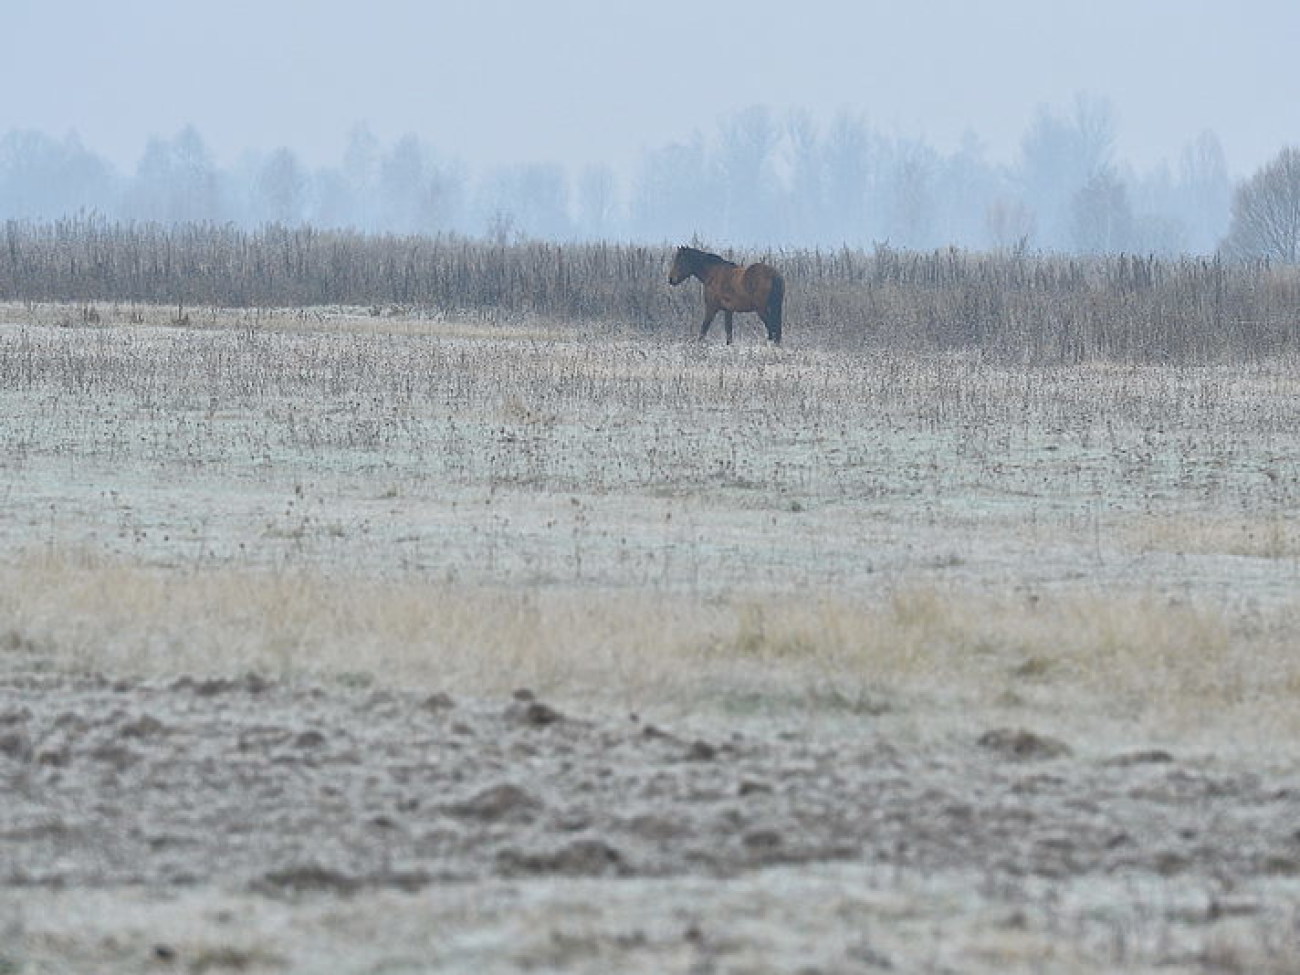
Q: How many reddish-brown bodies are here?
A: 1